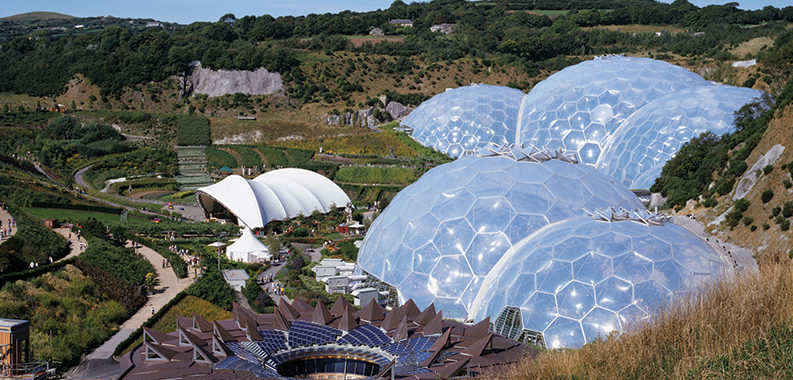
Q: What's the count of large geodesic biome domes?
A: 5